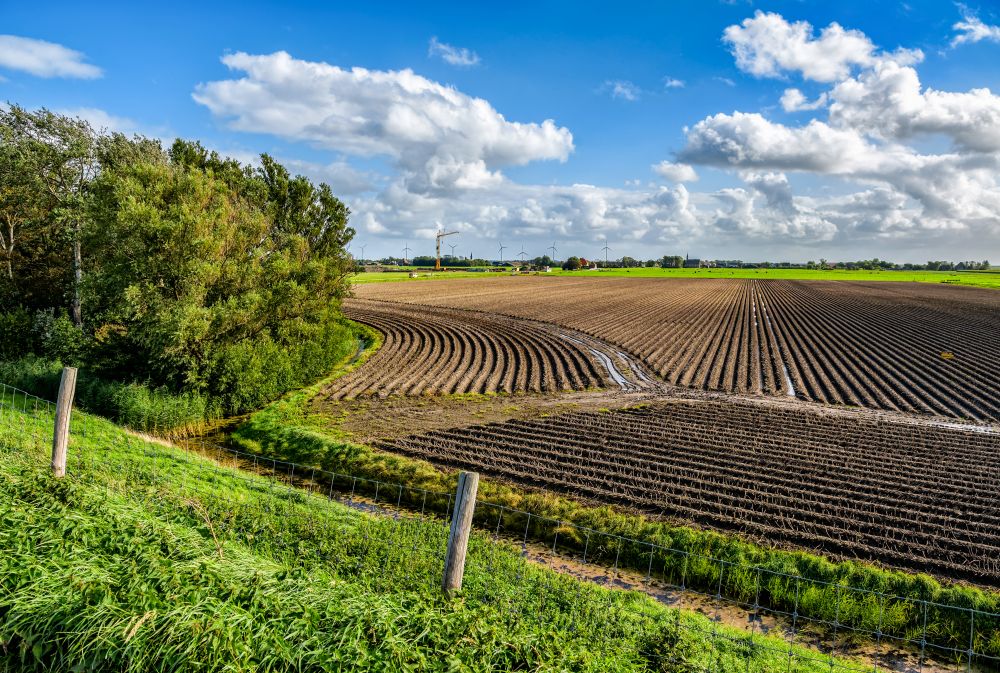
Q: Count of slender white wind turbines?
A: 7